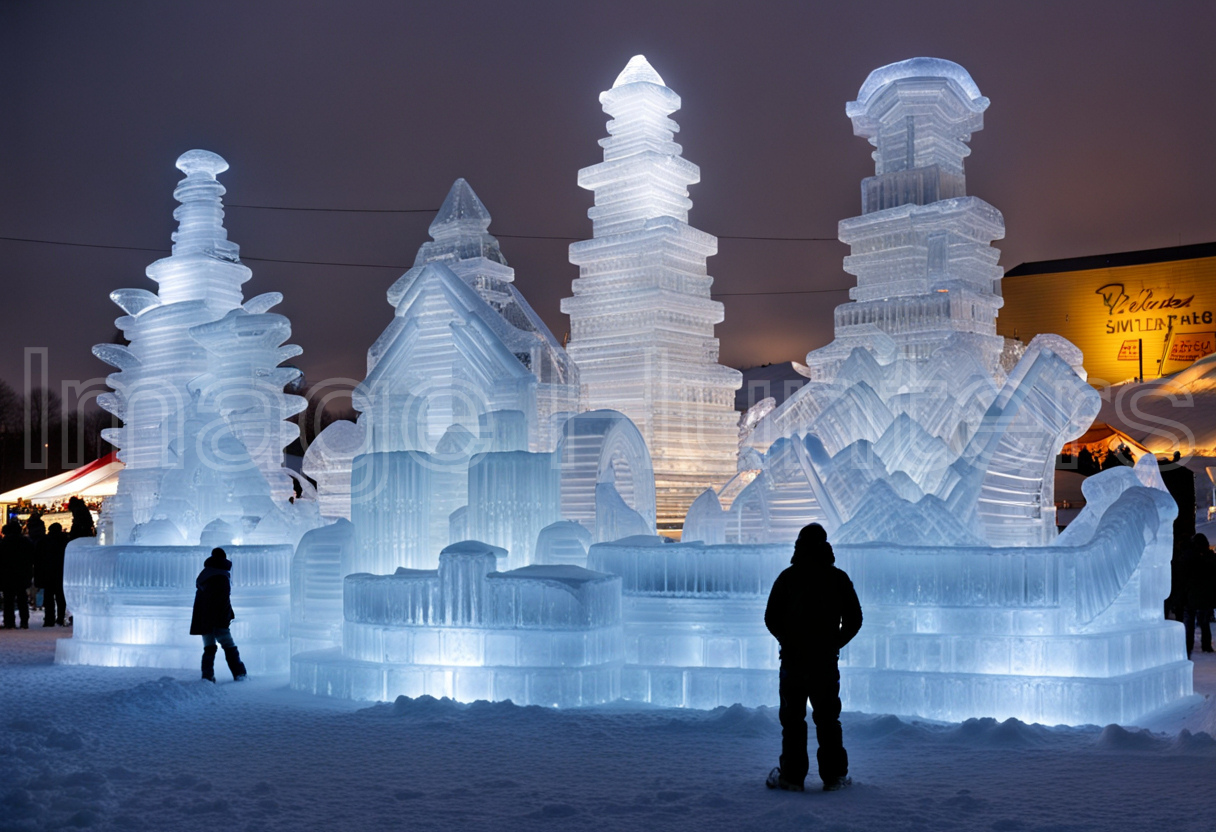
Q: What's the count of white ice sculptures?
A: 4